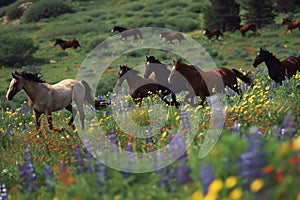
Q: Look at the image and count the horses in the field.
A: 11